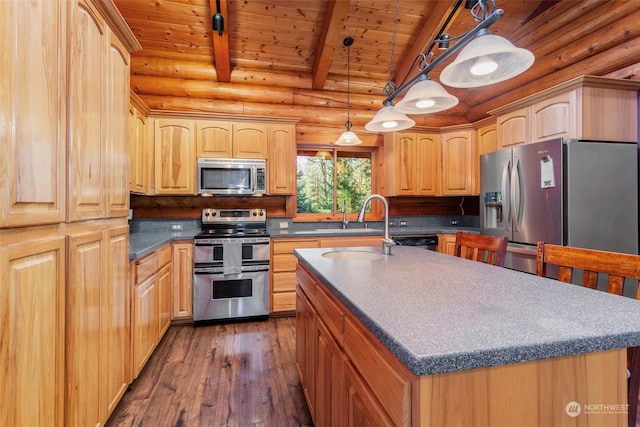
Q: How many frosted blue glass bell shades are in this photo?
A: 0